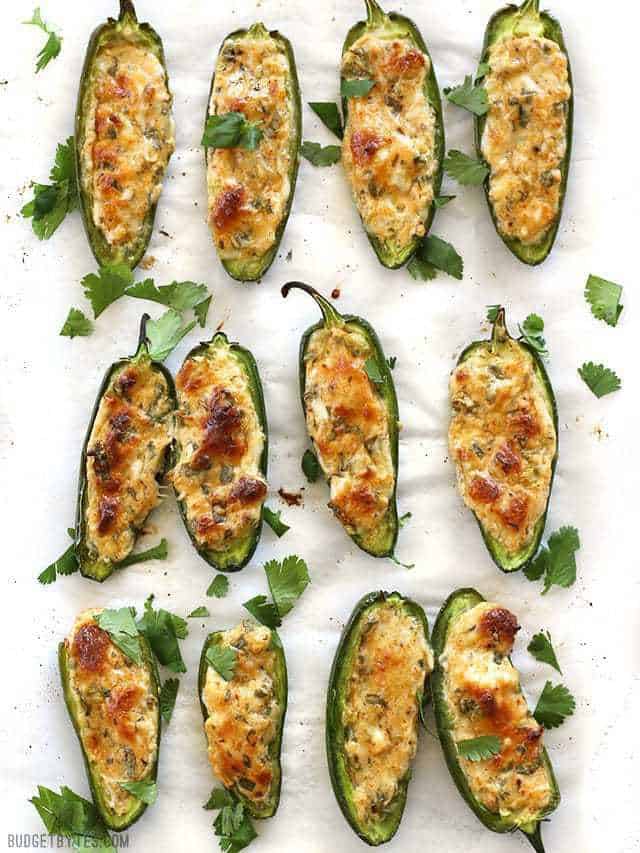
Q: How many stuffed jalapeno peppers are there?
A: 12